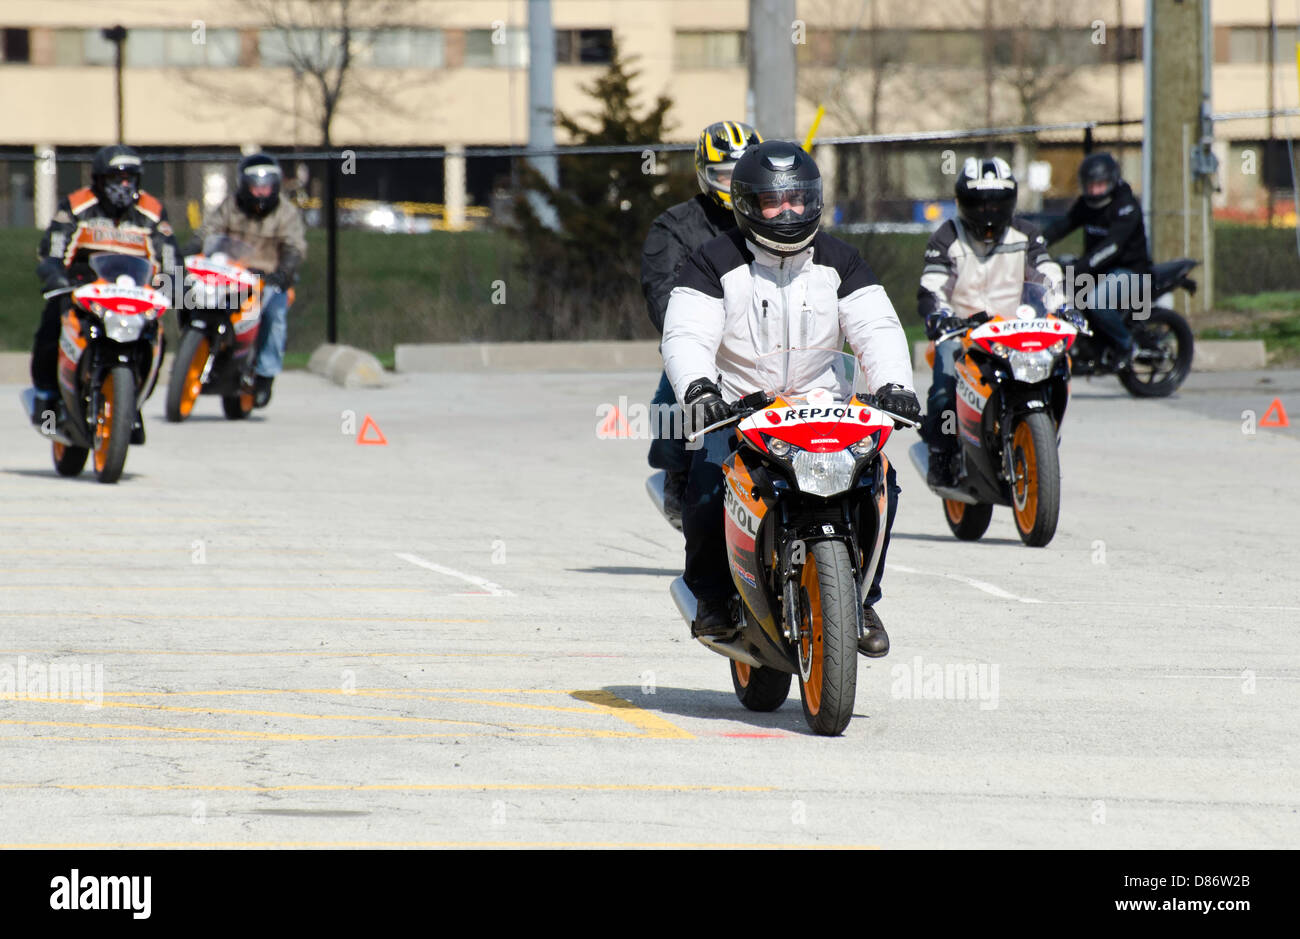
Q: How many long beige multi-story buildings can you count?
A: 1